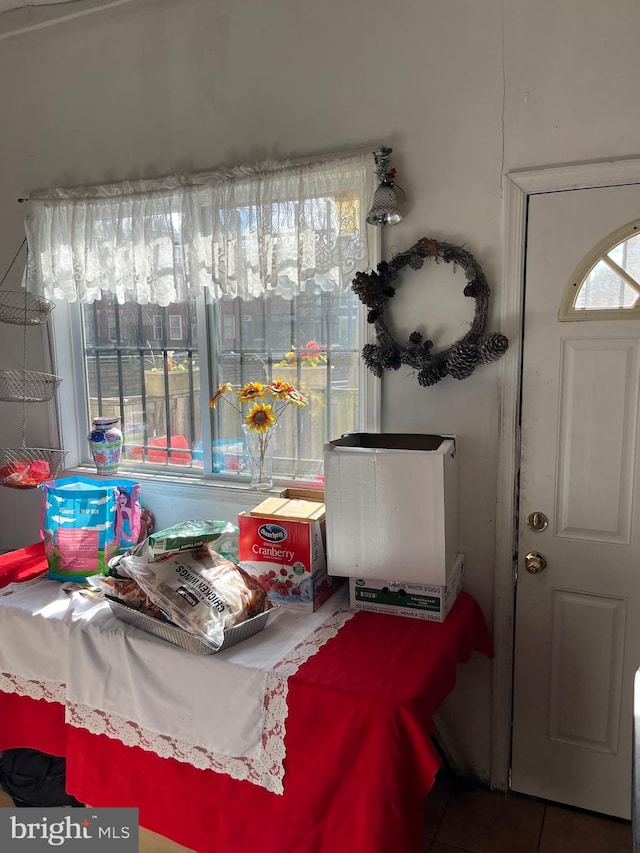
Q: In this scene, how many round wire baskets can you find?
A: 3